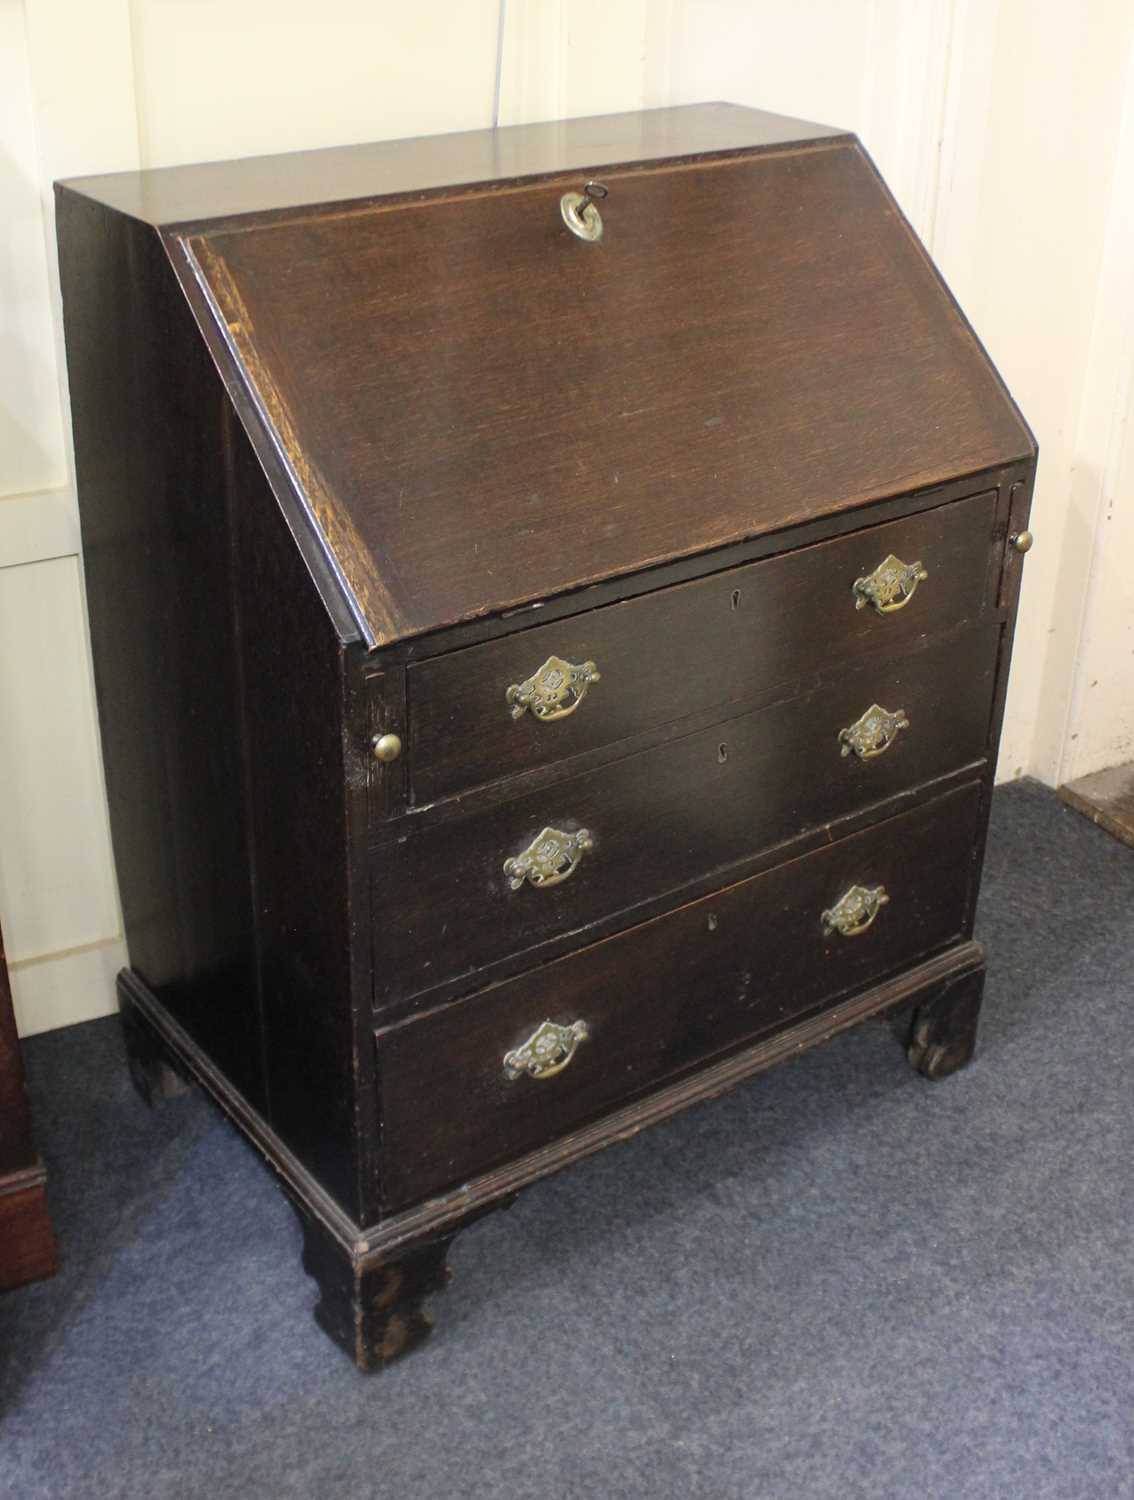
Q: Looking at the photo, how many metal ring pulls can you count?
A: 6